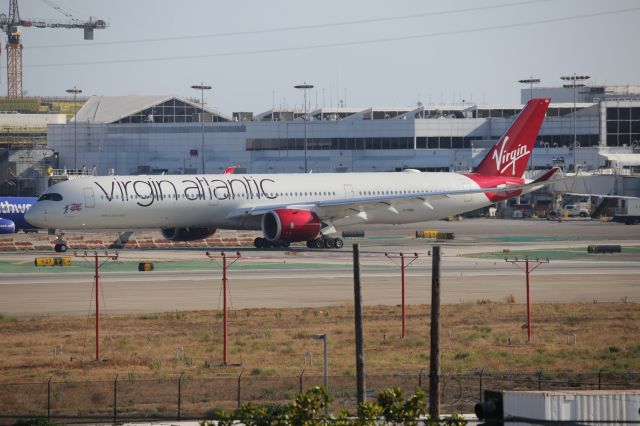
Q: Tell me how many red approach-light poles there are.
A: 4